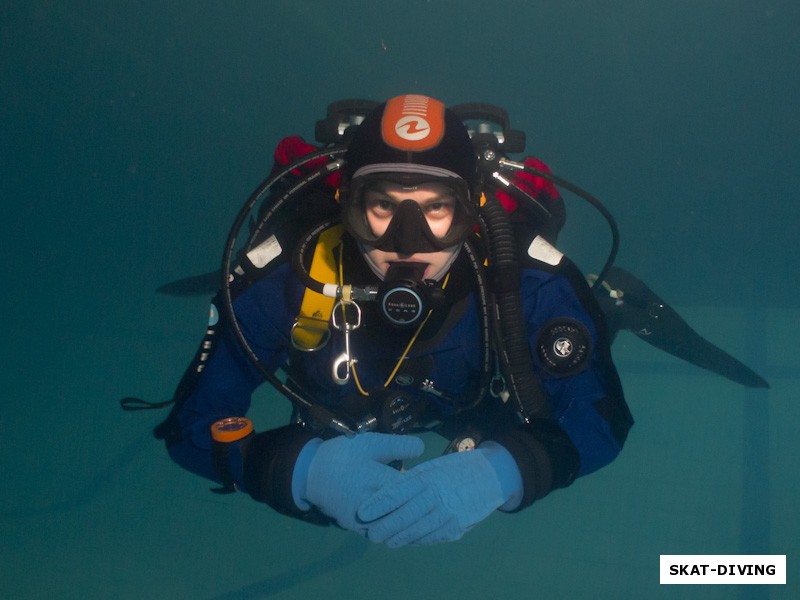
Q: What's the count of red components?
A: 2